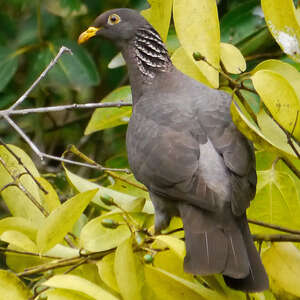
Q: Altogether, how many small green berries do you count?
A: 5